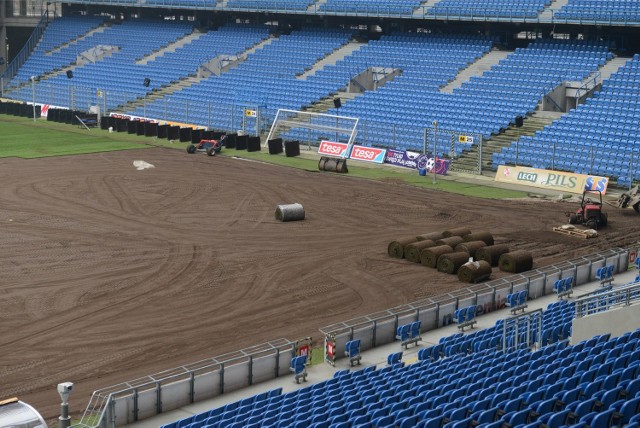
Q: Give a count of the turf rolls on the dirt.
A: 13